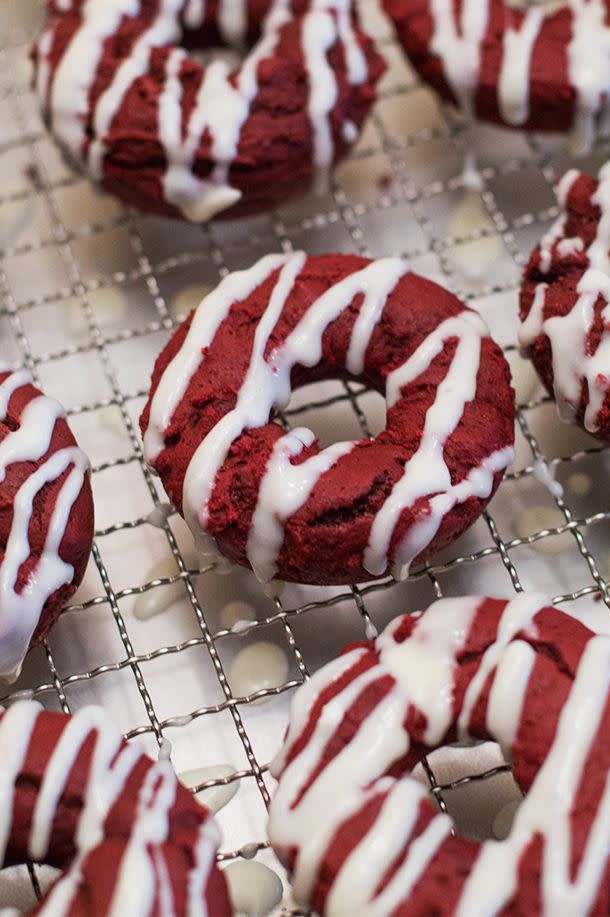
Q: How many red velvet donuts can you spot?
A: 7